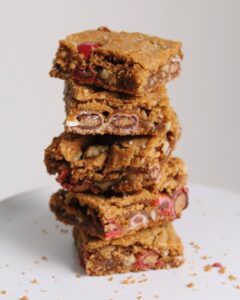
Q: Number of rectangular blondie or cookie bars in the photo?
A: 5